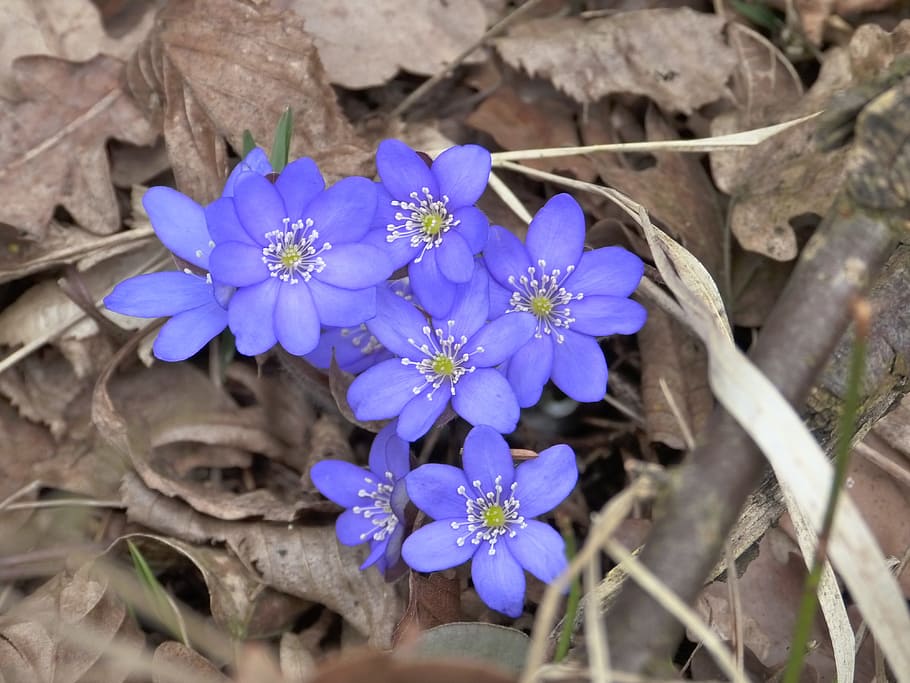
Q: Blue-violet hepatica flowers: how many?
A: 8